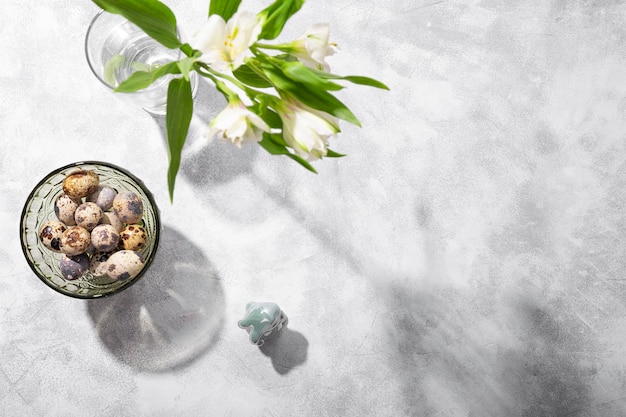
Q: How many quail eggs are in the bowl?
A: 13